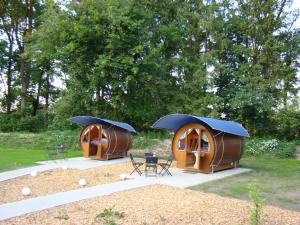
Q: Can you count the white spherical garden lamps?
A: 5